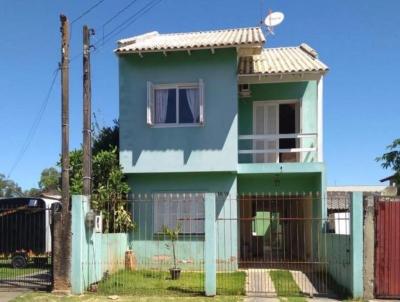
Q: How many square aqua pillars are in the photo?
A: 3